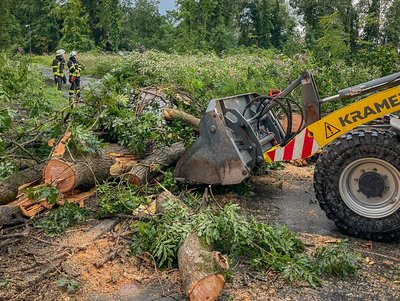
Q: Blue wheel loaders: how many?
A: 0